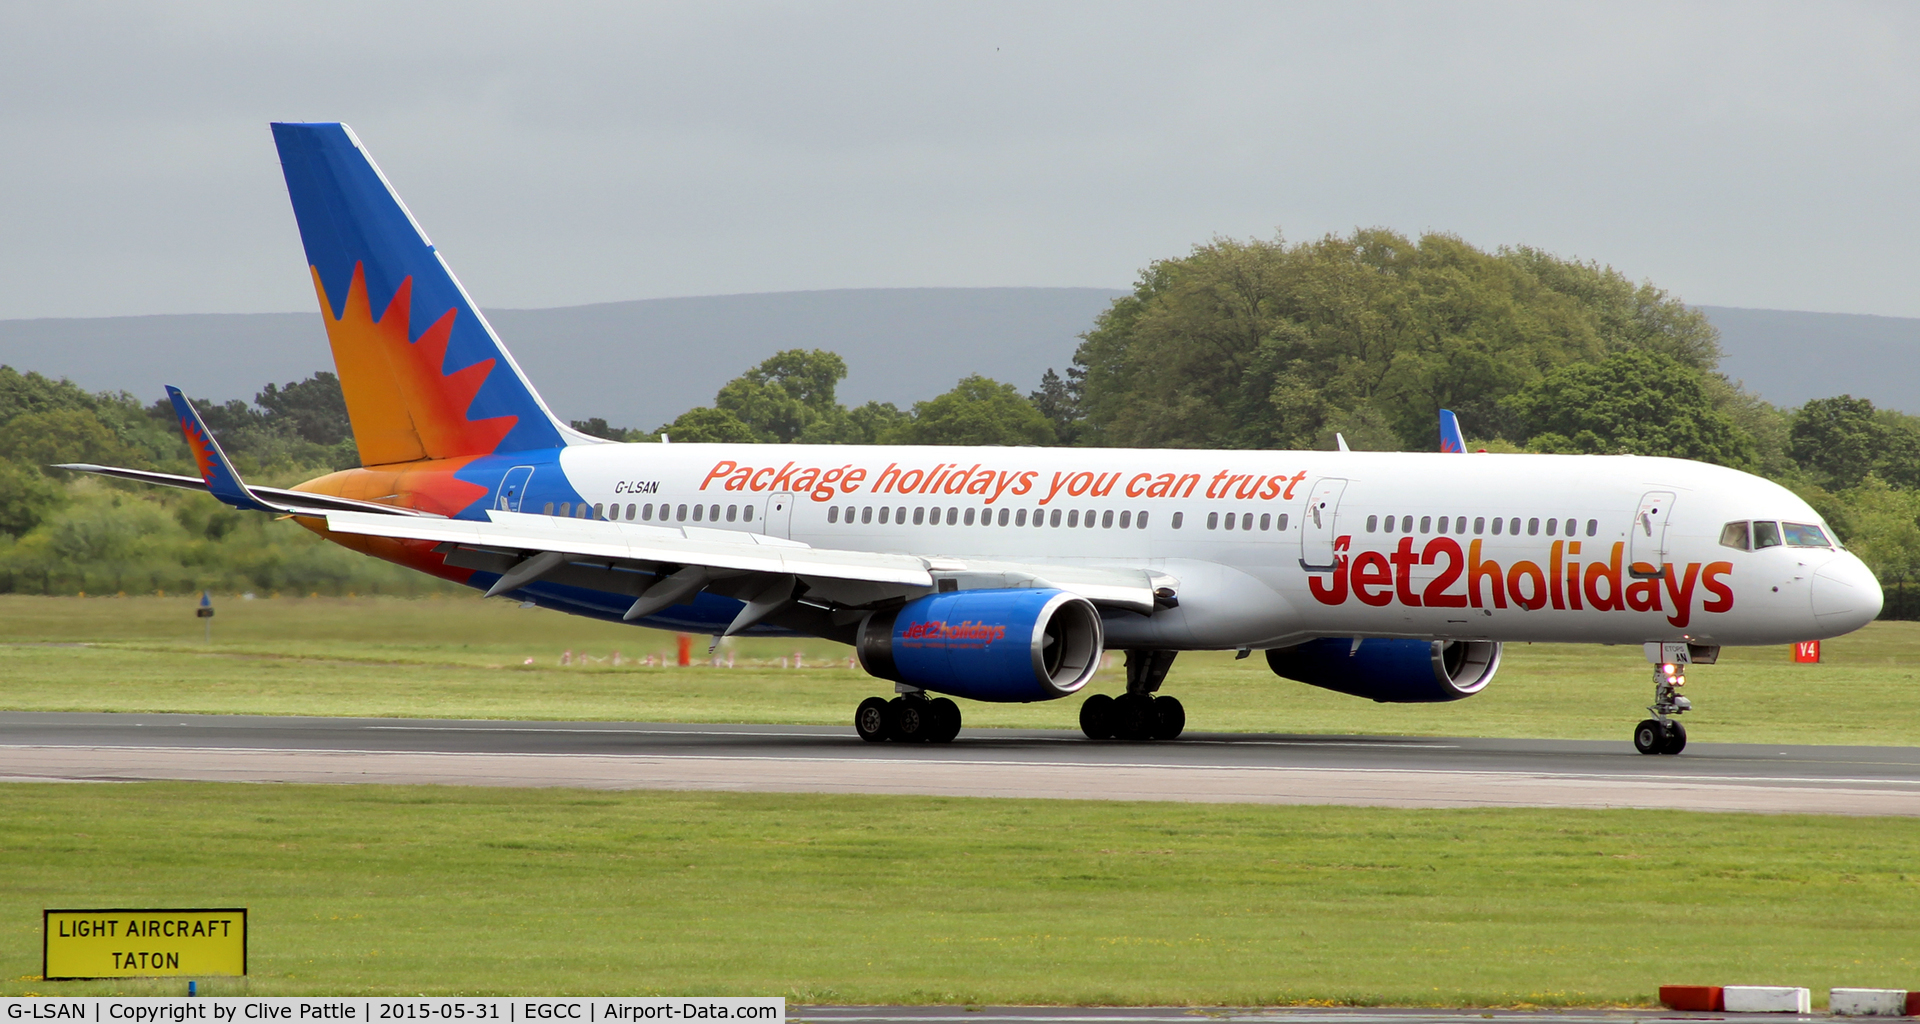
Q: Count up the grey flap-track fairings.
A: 3